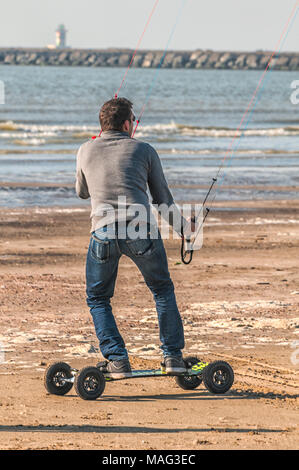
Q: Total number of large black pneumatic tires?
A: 4